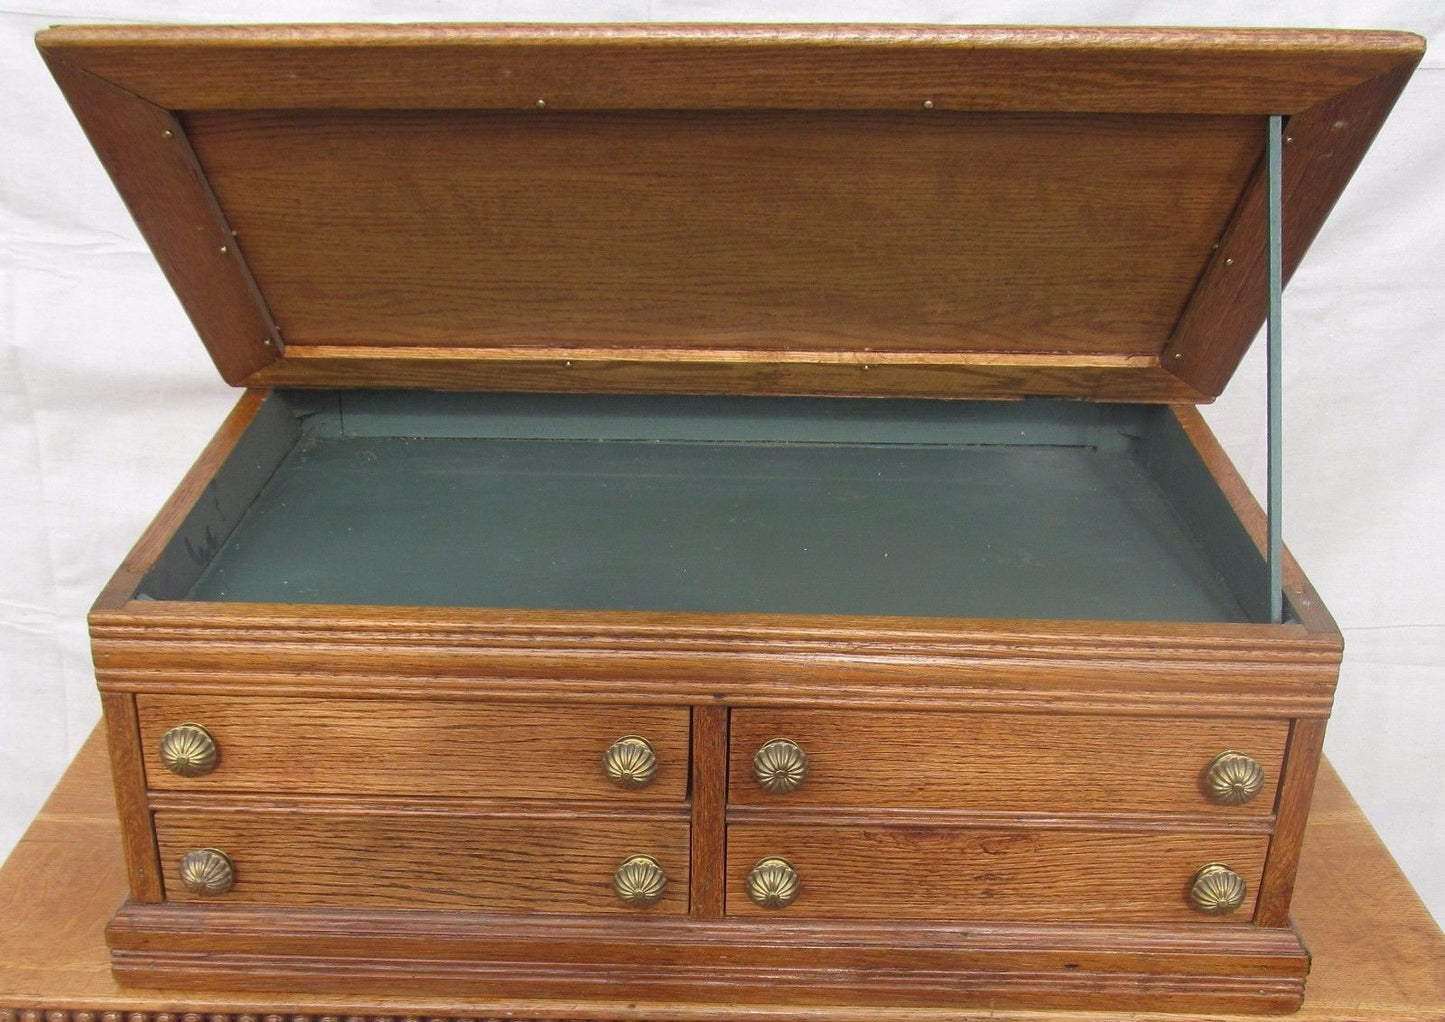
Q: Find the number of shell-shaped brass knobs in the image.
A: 8